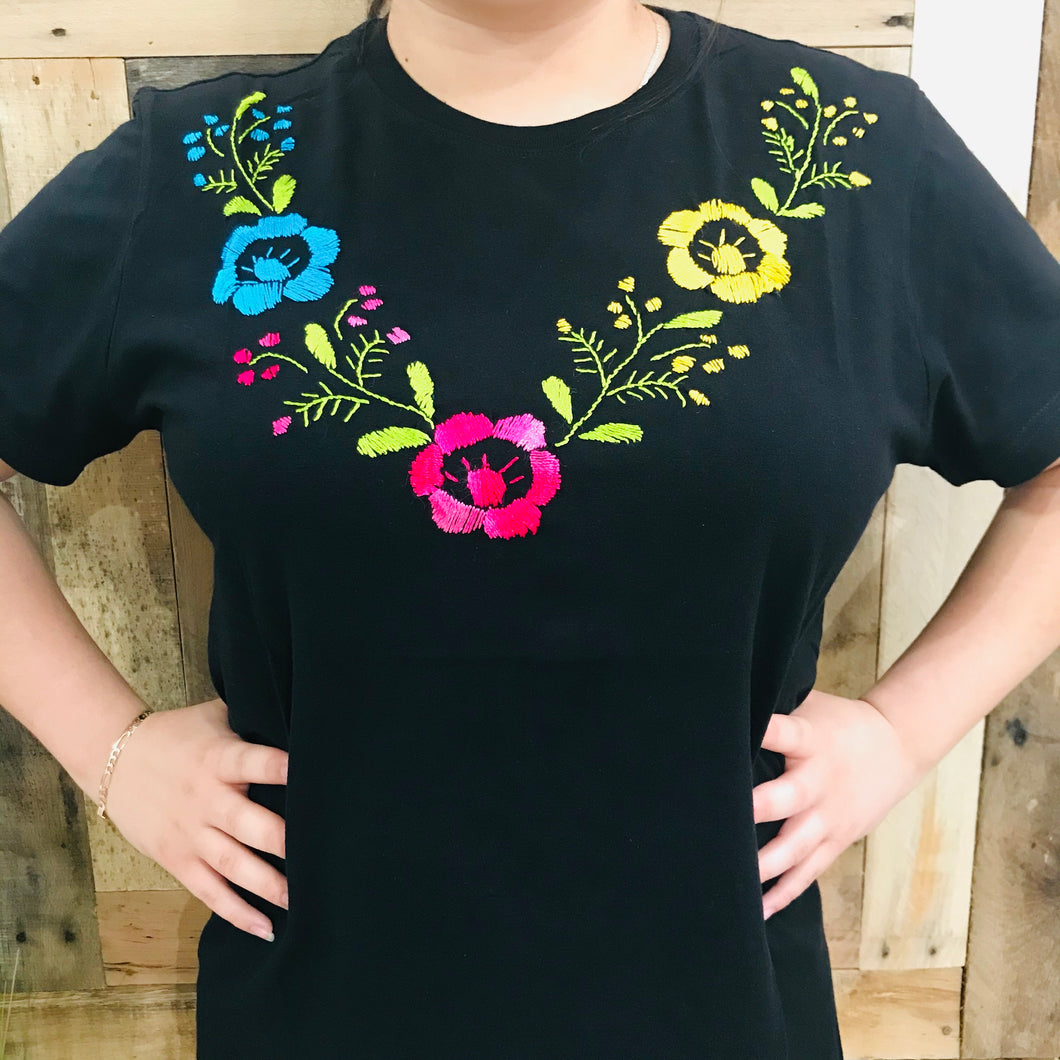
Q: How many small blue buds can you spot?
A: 10